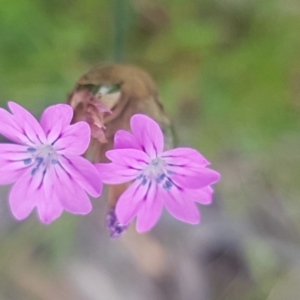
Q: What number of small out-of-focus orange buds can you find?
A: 0